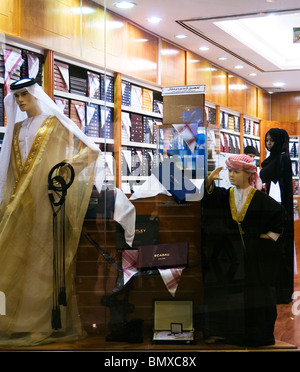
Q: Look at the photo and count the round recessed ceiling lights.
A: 8